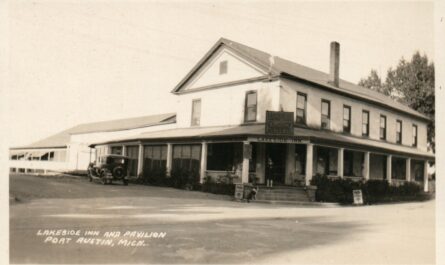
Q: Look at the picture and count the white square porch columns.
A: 11